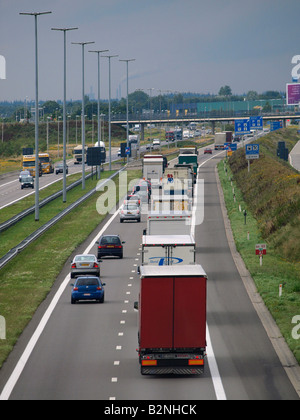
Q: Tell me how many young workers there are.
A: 0